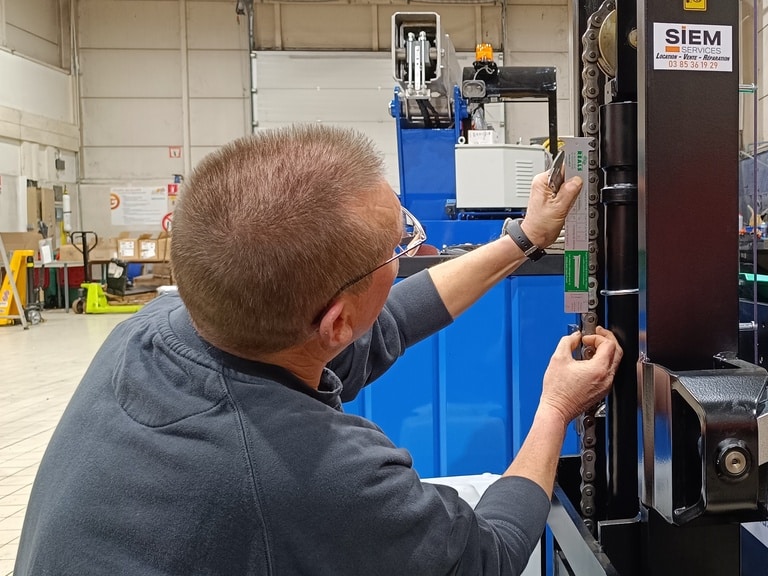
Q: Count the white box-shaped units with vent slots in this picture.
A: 1